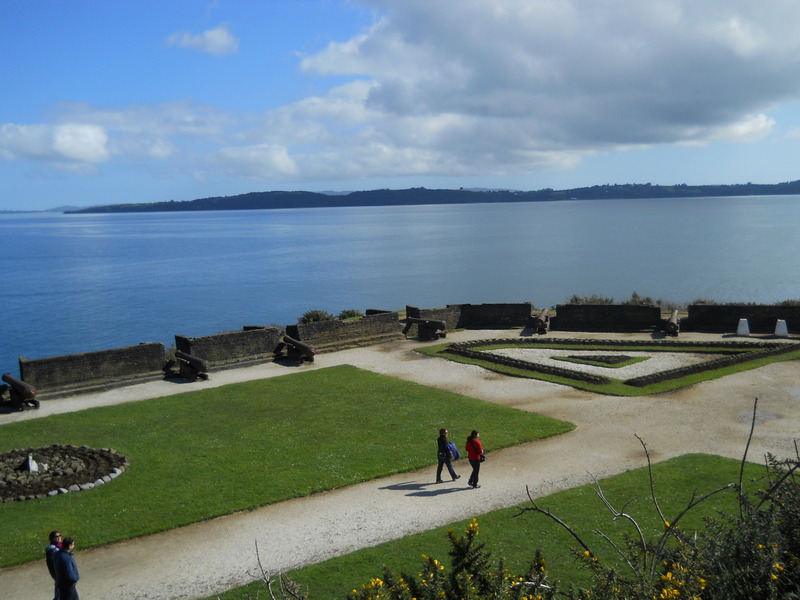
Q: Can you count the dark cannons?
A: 6